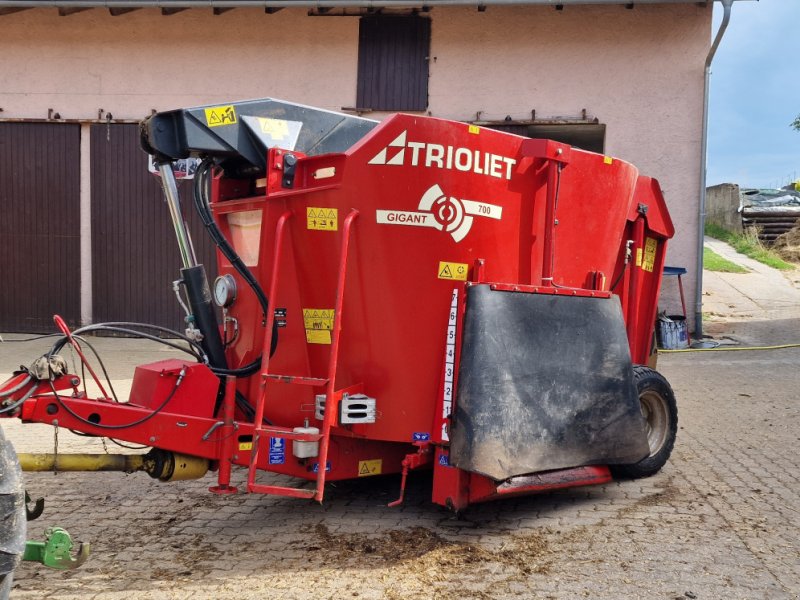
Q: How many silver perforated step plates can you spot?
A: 2